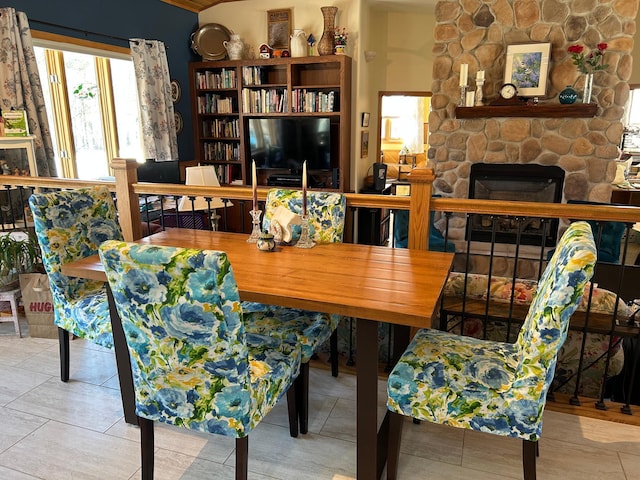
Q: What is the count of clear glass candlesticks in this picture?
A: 2